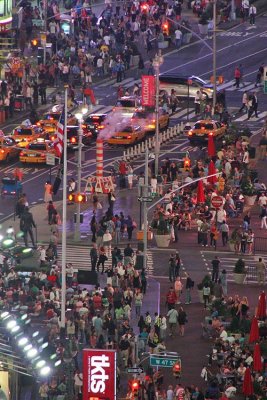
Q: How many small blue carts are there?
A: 1